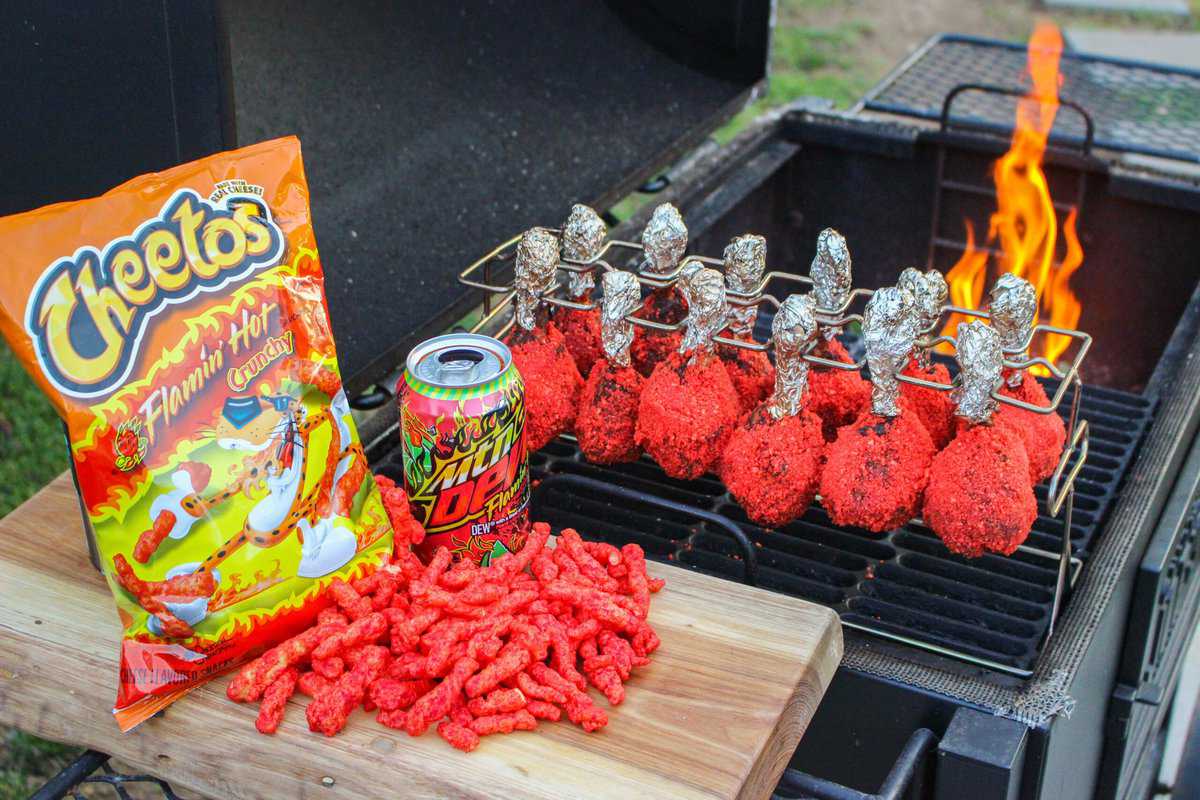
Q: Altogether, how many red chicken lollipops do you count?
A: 12